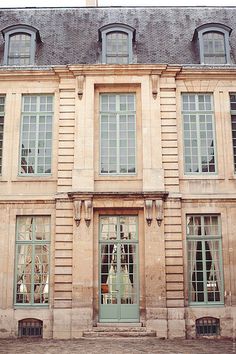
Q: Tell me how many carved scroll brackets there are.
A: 6